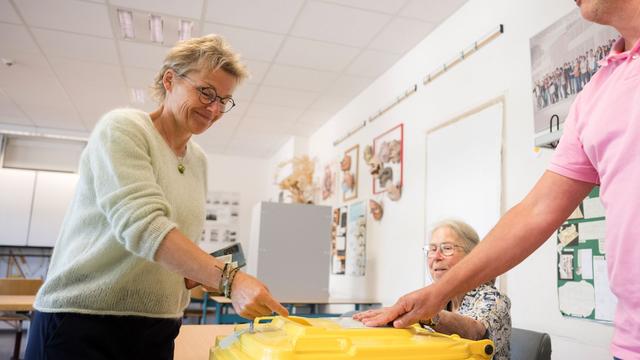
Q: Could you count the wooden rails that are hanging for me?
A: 3